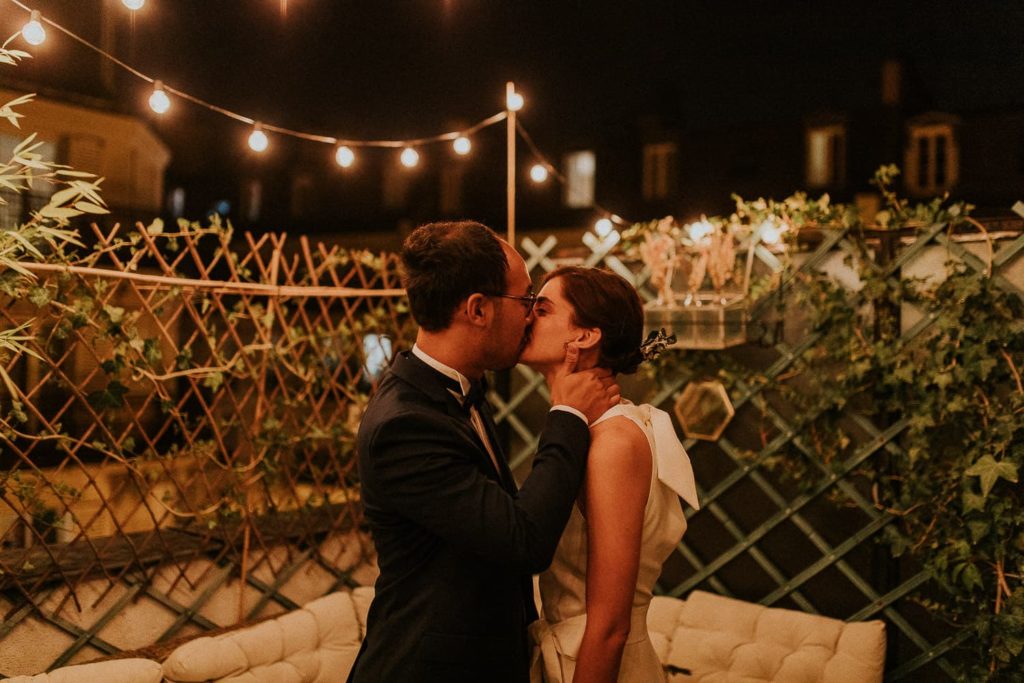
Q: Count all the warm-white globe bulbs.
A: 12